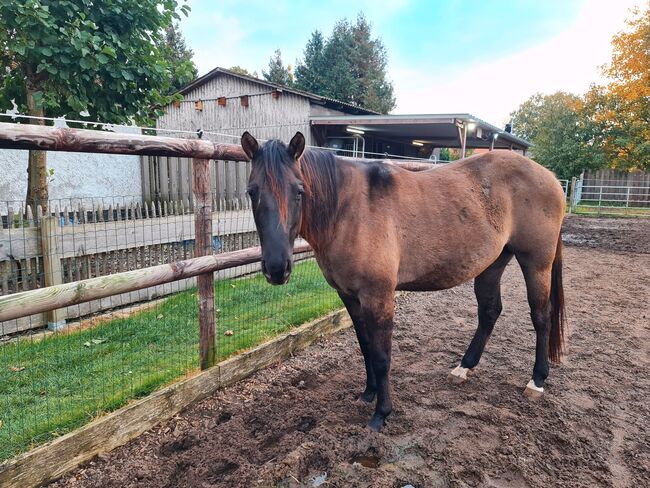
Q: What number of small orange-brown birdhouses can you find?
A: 5